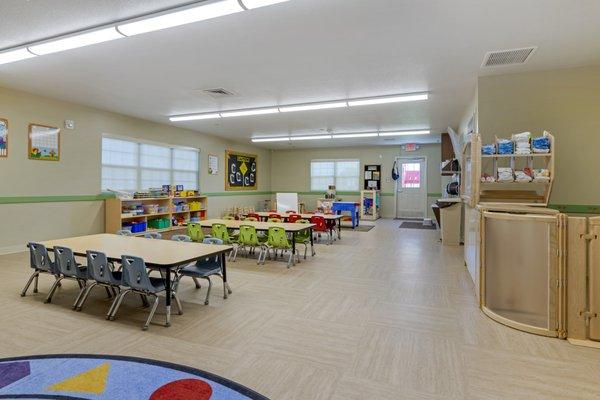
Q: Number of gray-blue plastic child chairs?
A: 8